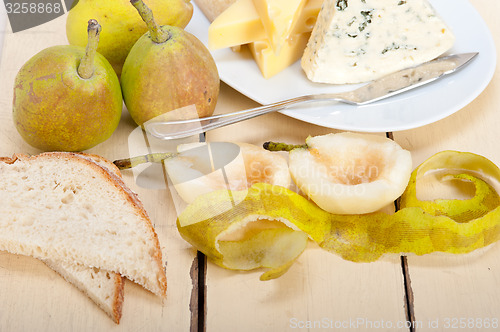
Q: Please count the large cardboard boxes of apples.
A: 0